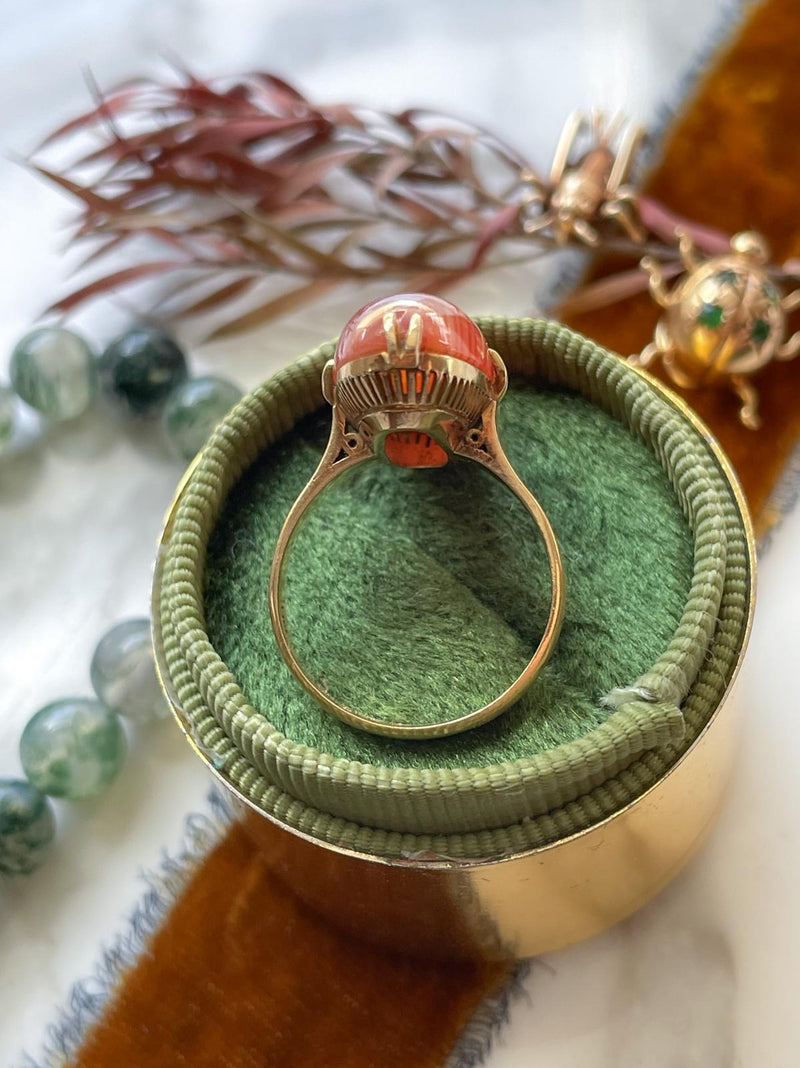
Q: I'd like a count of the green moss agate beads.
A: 7